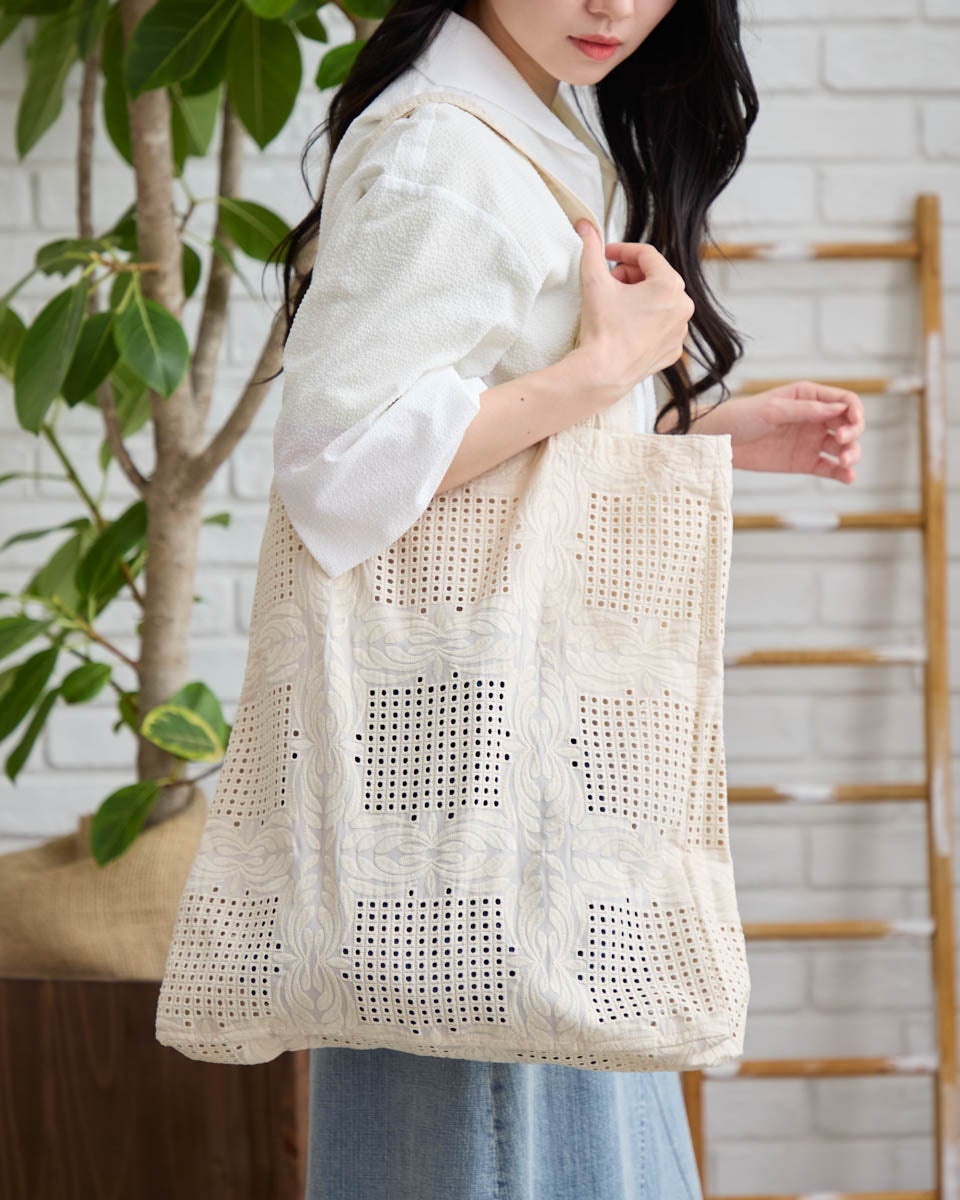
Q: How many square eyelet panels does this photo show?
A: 9